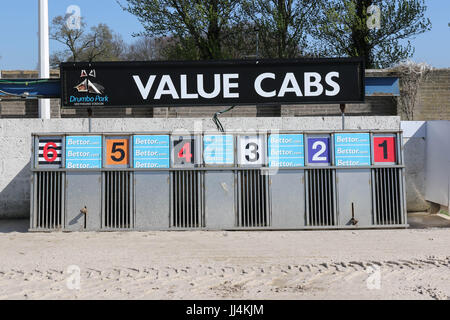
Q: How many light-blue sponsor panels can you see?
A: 5